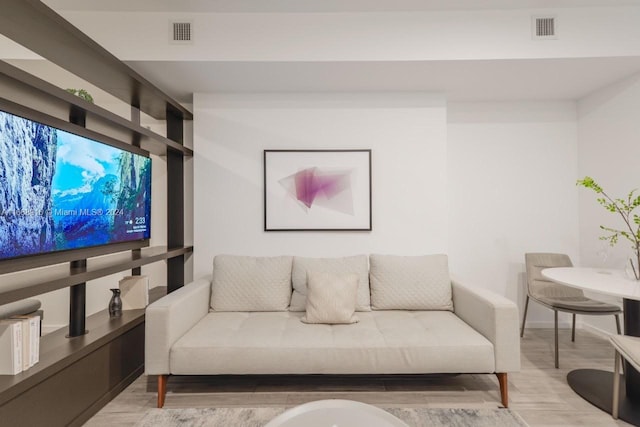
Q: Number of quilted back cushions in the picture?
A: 3